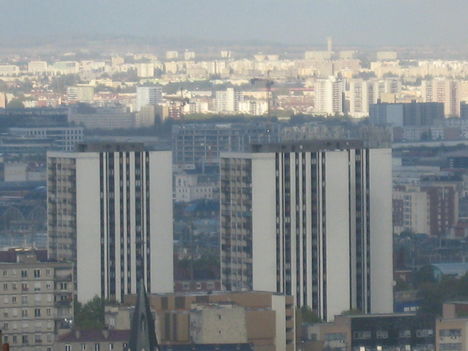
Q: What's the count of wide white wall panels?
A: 5